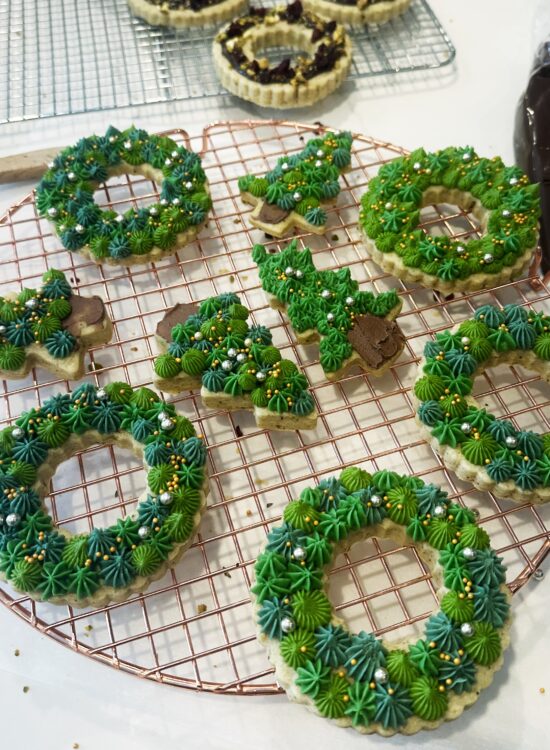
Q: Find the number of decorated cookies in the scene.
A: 12